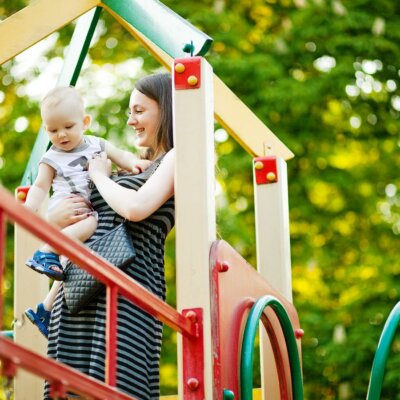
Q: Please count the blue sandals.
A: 2